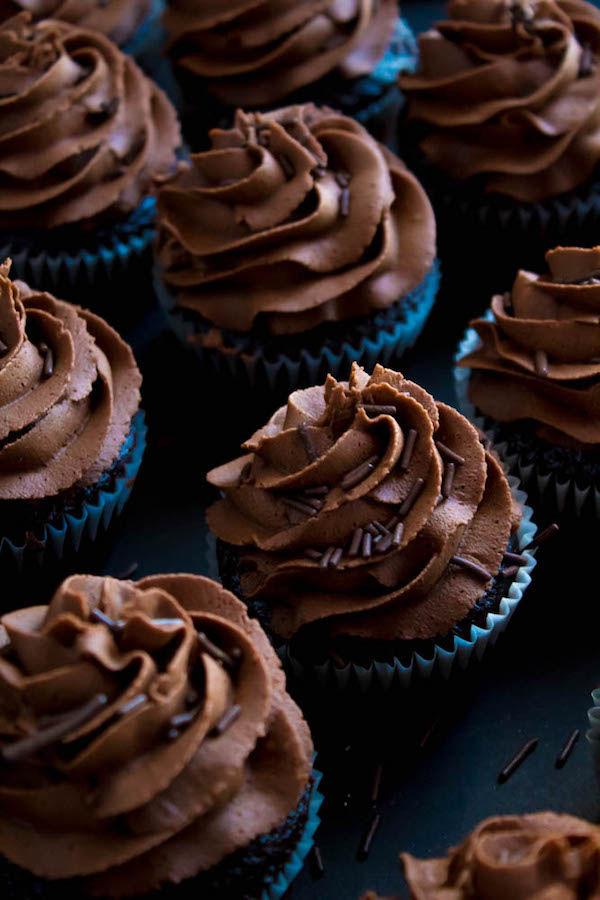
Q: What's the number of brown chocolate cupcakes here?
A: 10